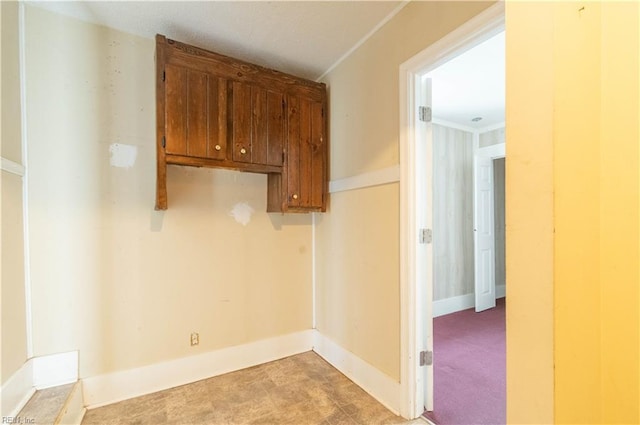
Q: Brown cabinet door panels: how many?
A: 3